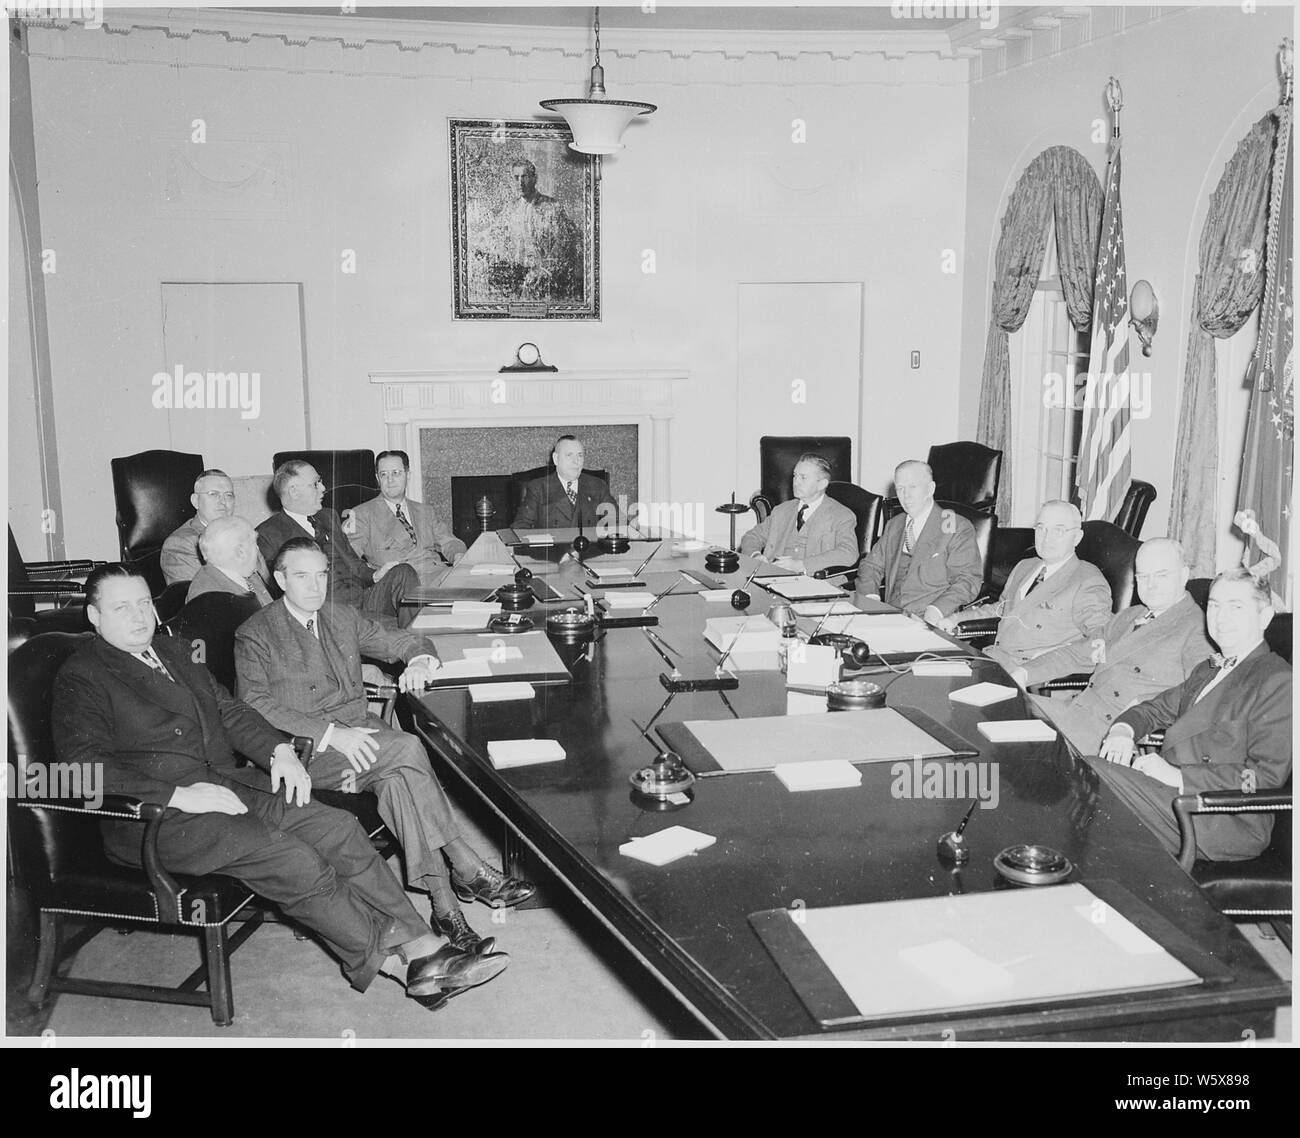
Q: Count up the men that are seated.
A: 12